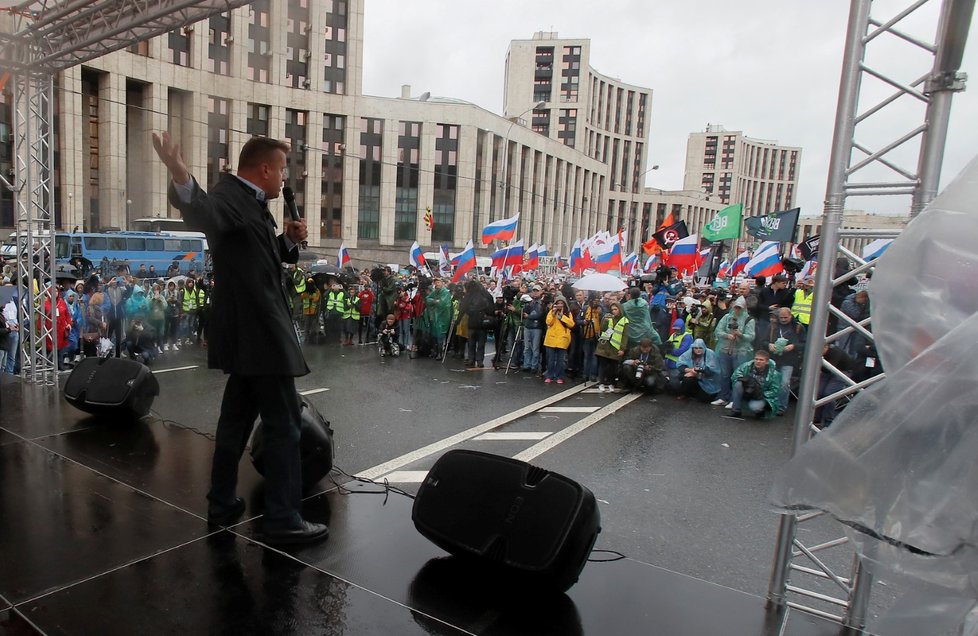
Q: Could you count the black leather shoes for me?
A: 2